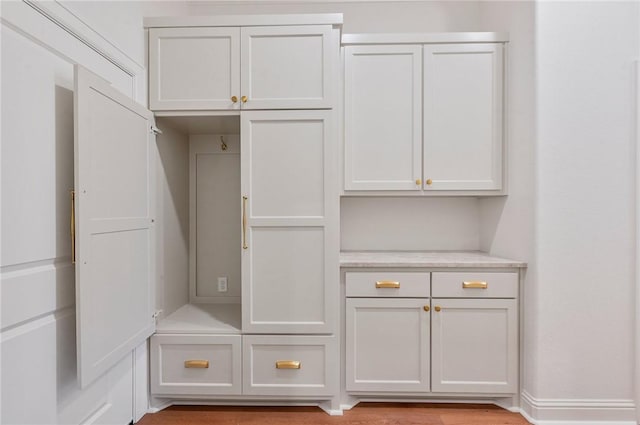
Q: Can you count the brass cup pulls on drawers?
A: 4